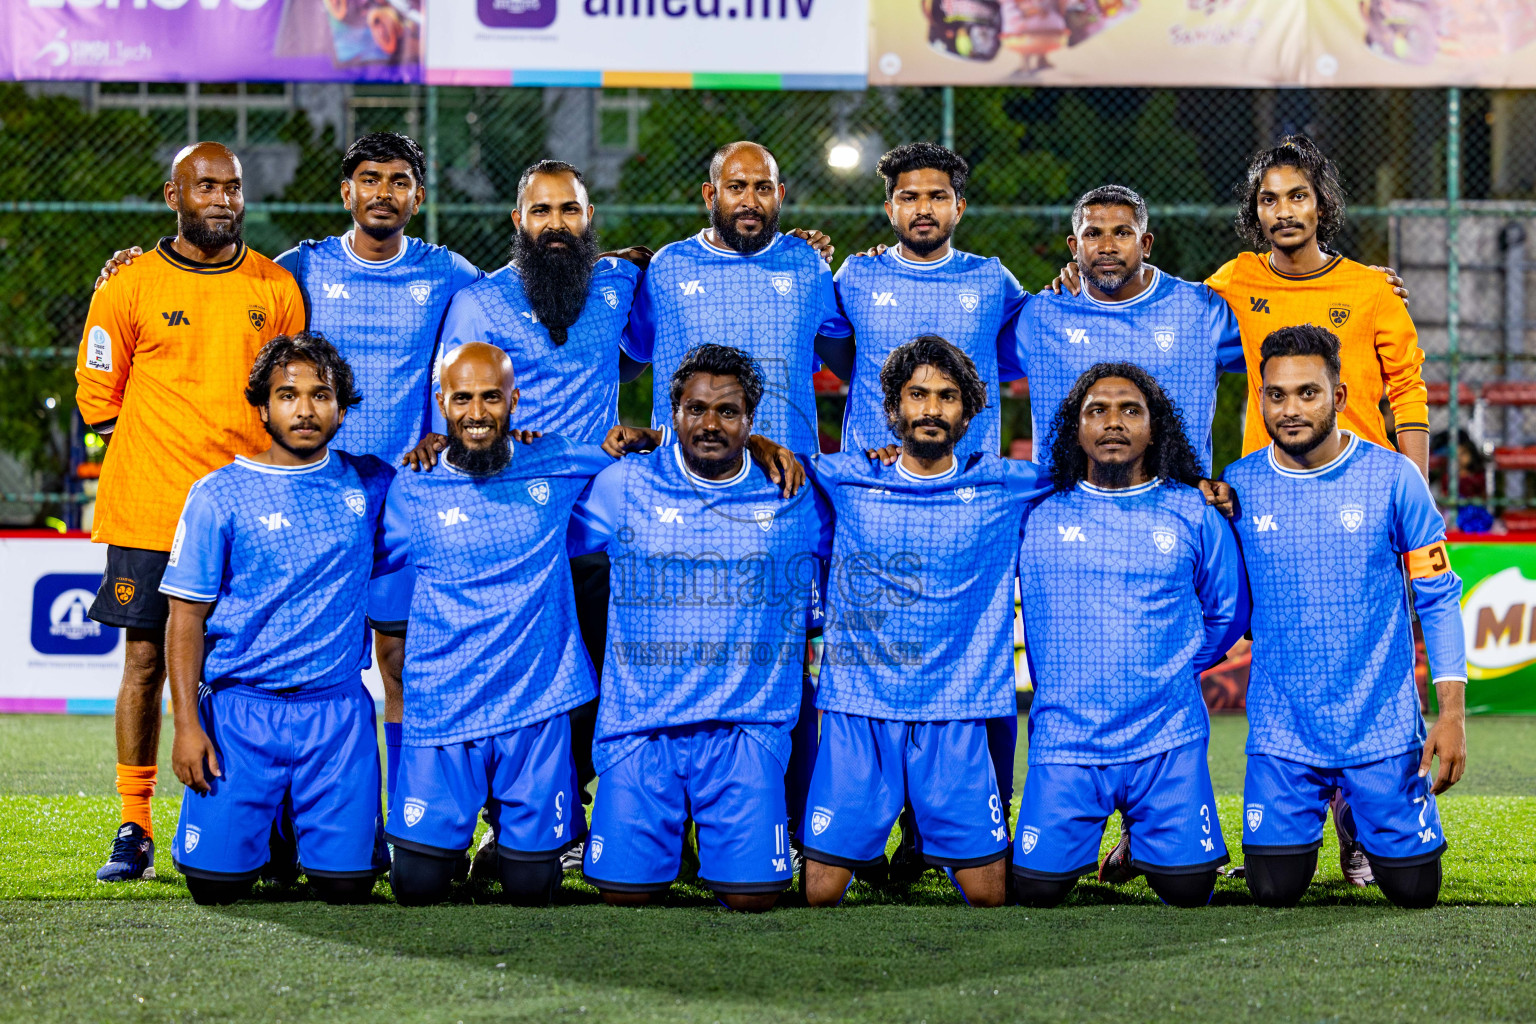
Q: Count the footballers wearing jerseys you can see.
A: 13